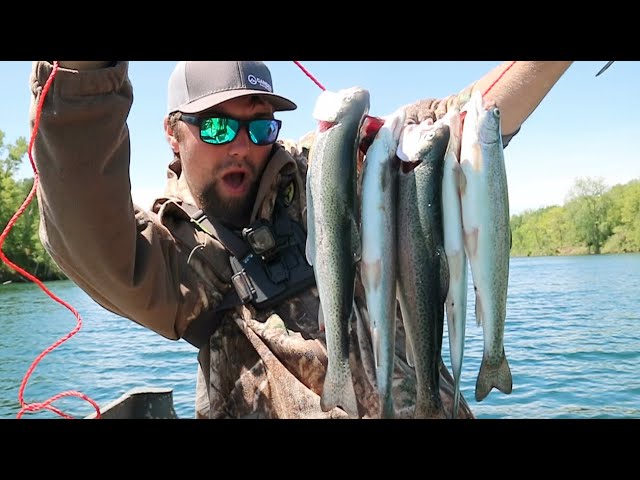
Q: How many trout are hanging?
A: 5